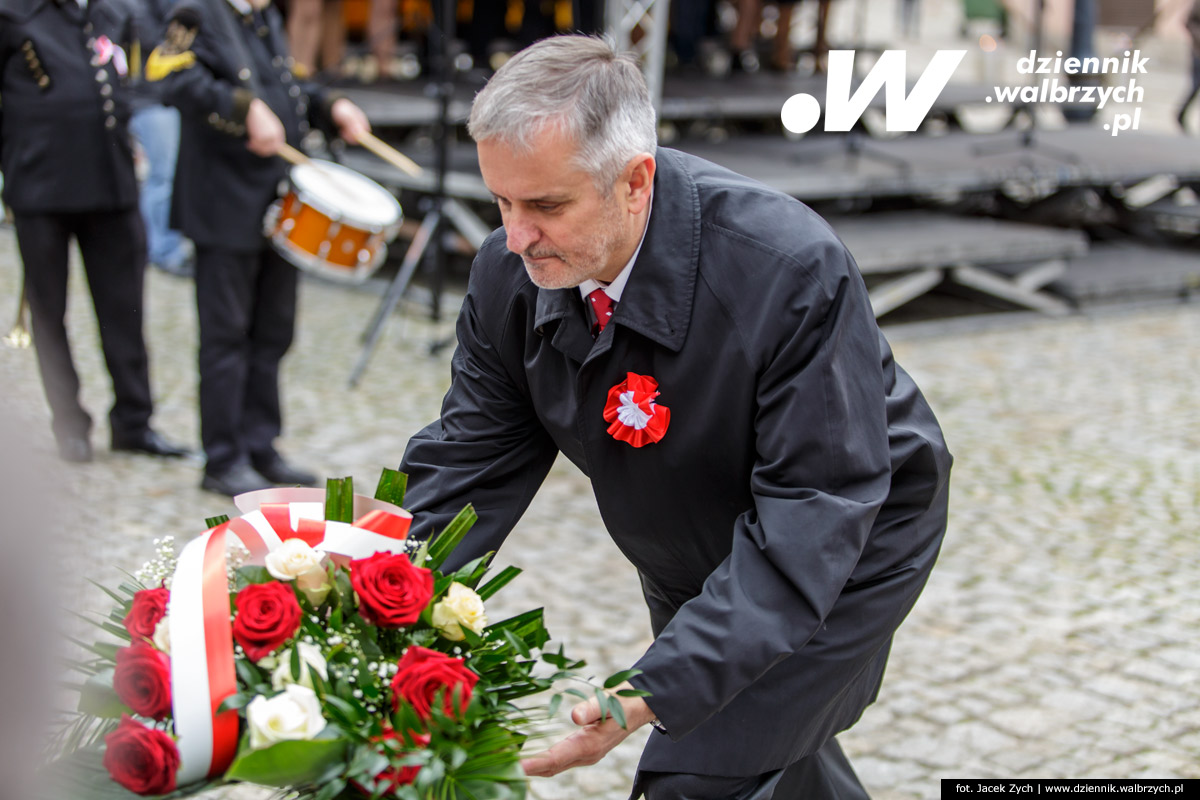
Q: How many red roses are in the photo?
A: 7